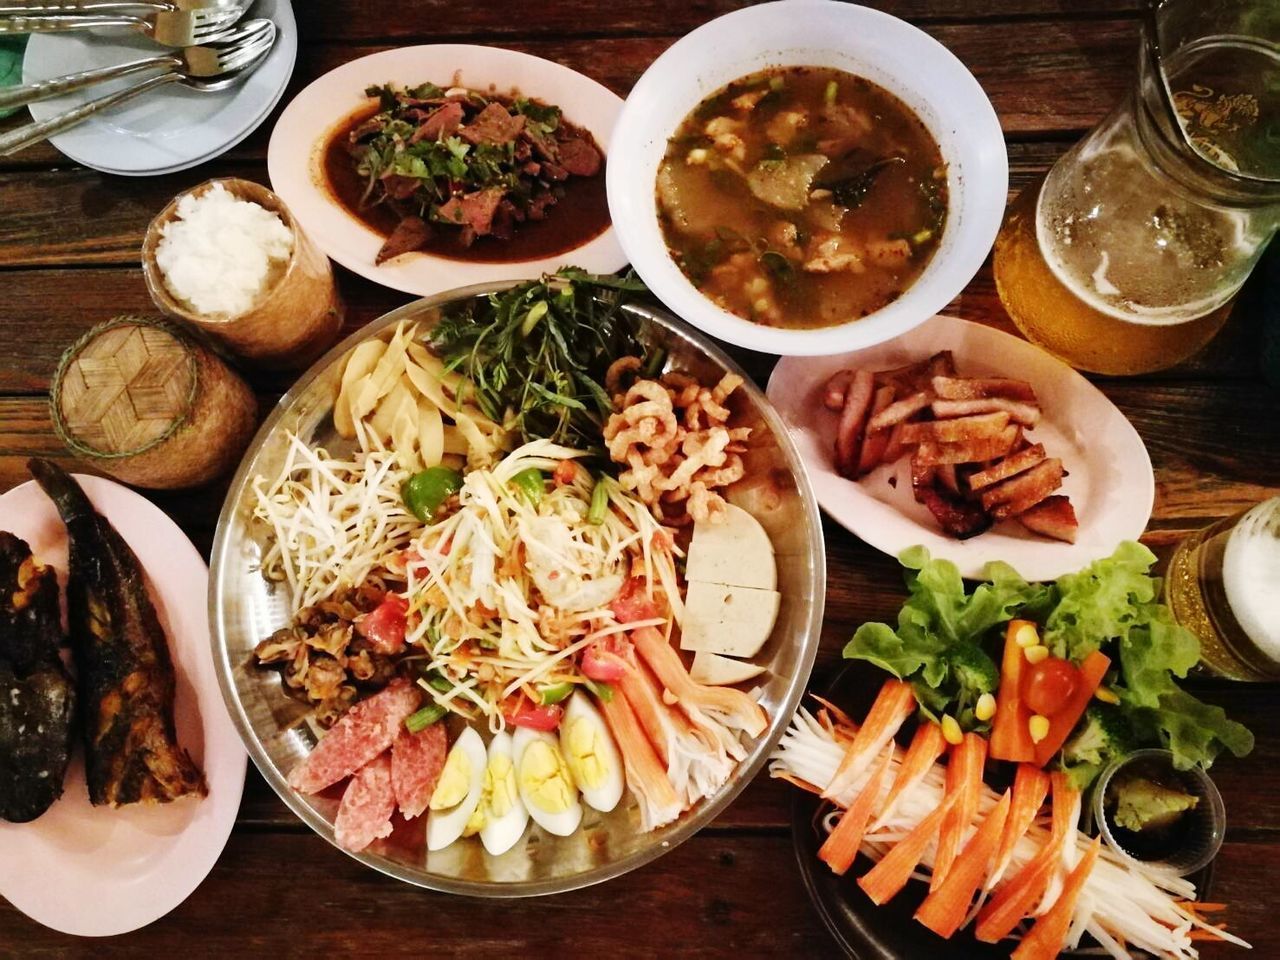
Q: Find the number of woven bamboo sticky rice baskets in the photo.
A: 2